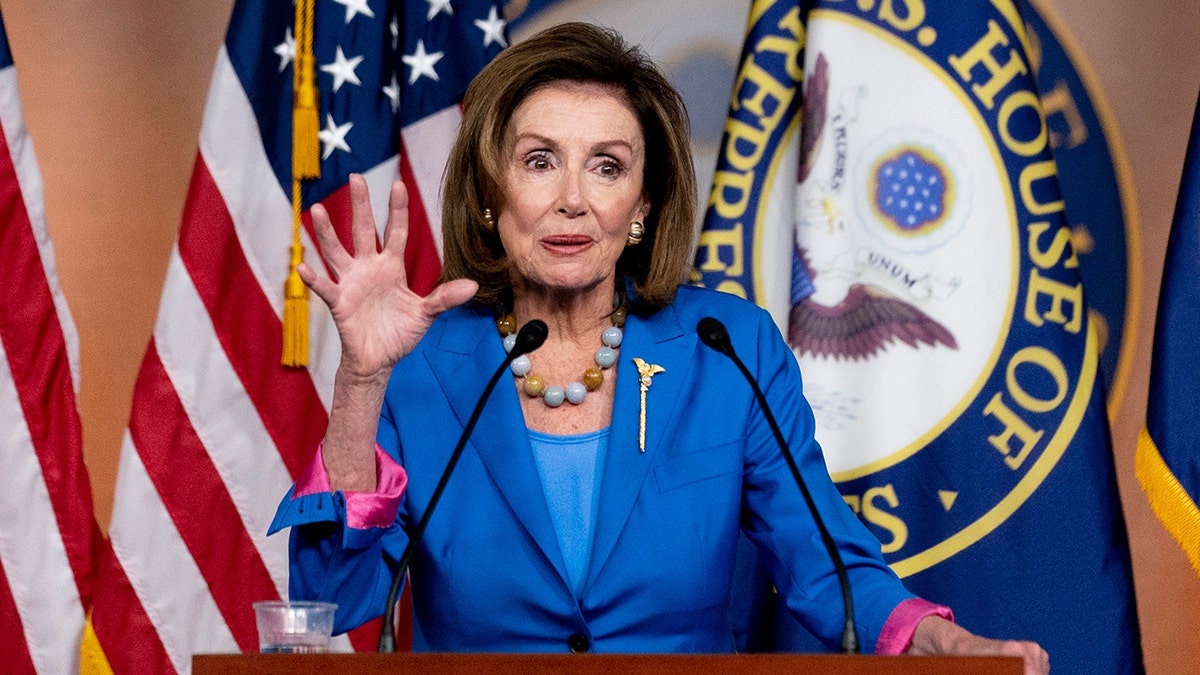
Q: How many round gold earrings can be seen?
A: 2